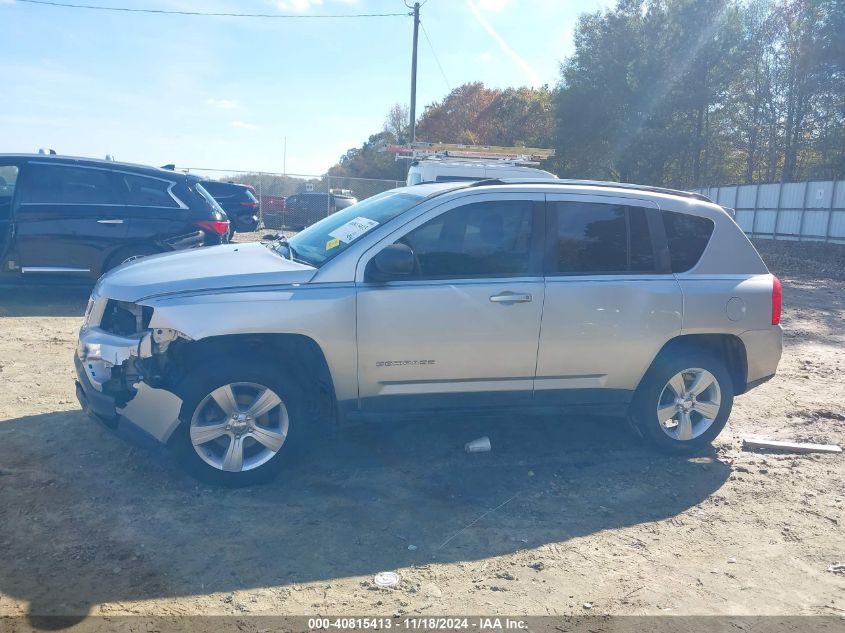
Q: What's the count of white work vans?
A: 1